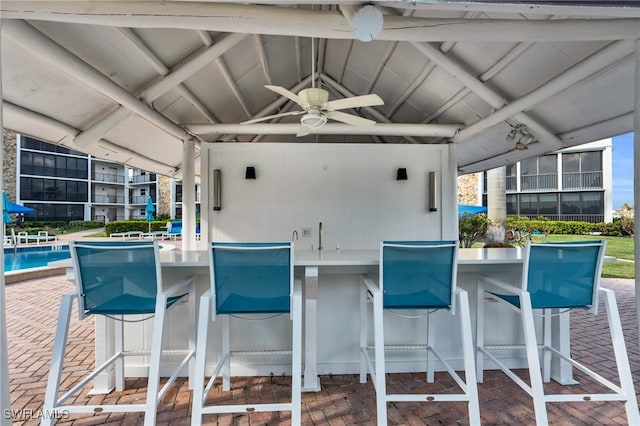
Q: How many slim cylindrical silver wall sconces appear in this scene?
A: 2